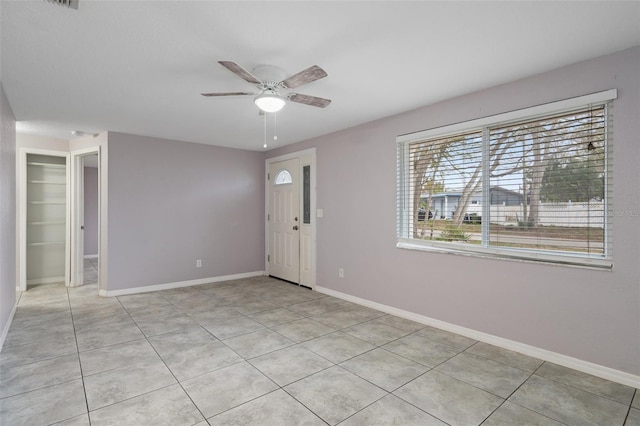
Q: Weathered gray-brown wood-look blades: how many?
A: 4